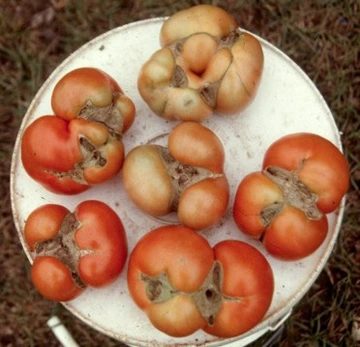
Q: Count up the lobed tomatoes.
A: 6